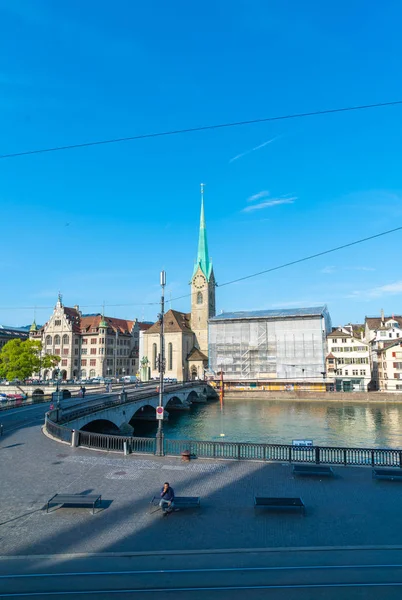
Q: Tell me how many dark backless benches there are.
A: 5